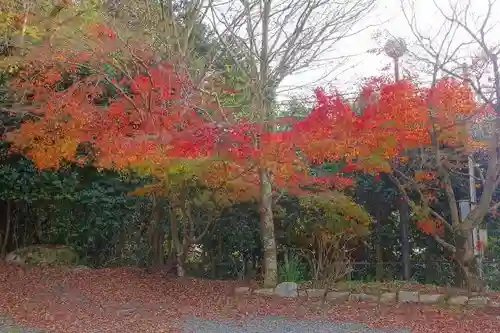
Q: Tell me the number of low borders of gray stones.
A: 1